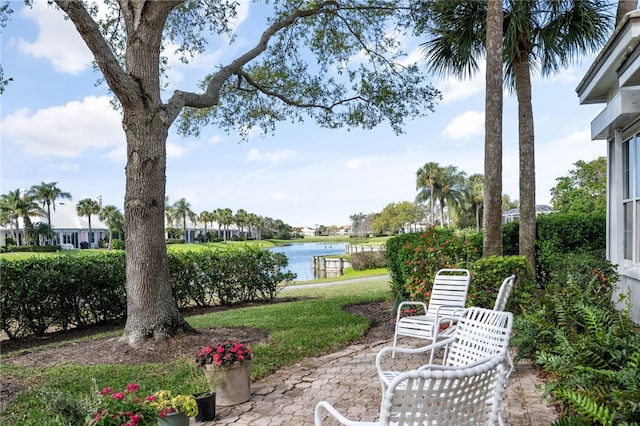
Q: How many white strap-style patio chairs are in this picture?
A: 4